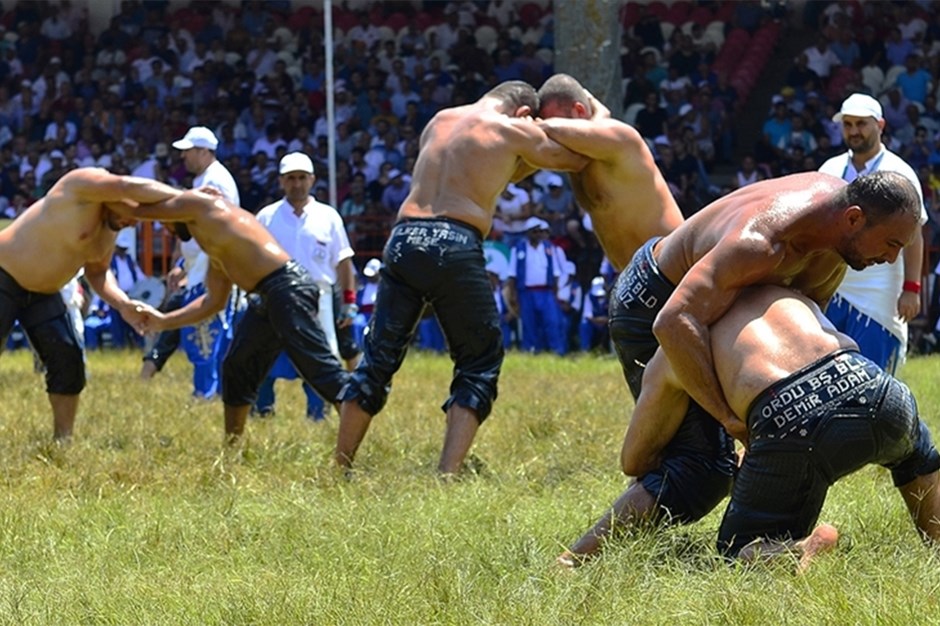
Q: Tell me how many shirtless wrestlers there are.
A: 6